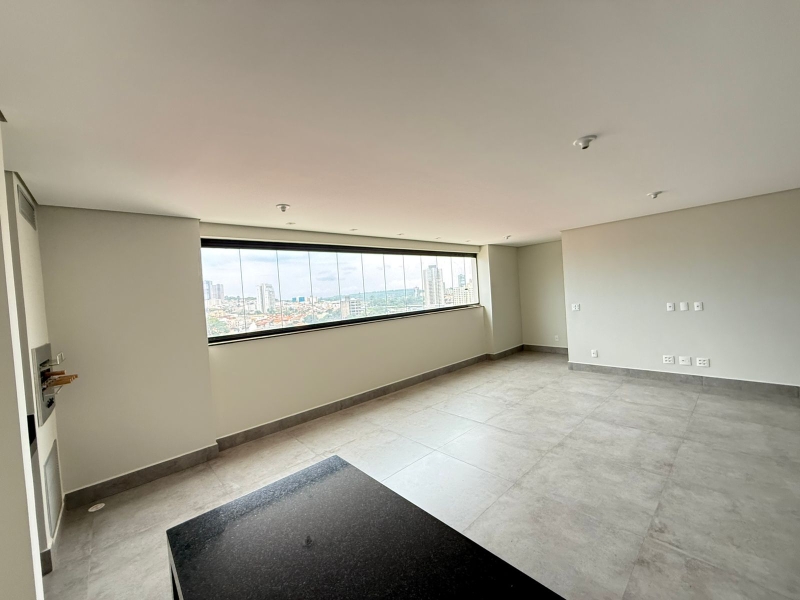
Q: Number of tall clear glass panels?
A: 12